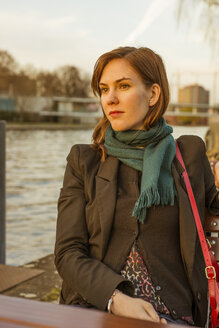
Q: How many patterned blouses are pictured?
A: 1